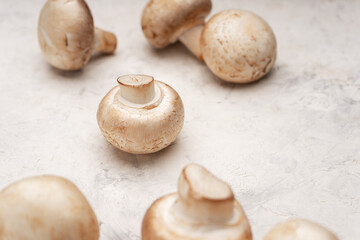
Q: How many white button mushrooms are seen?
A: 7